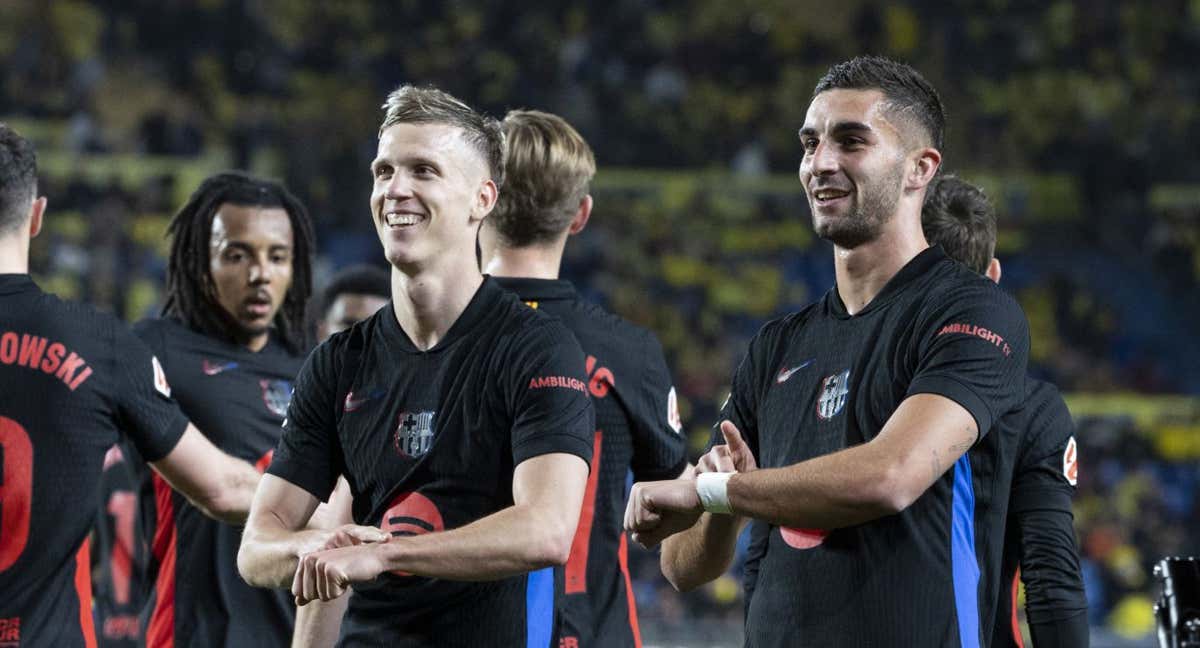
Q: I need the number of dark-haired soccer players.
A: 5